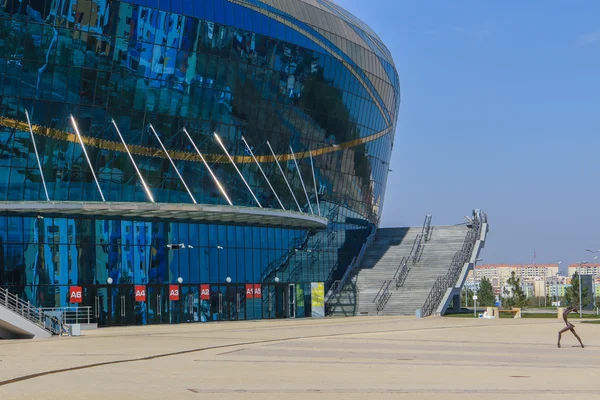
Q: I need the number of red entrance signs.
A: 6